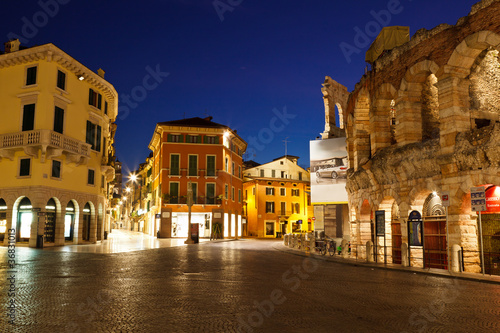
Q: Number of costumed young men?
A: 0